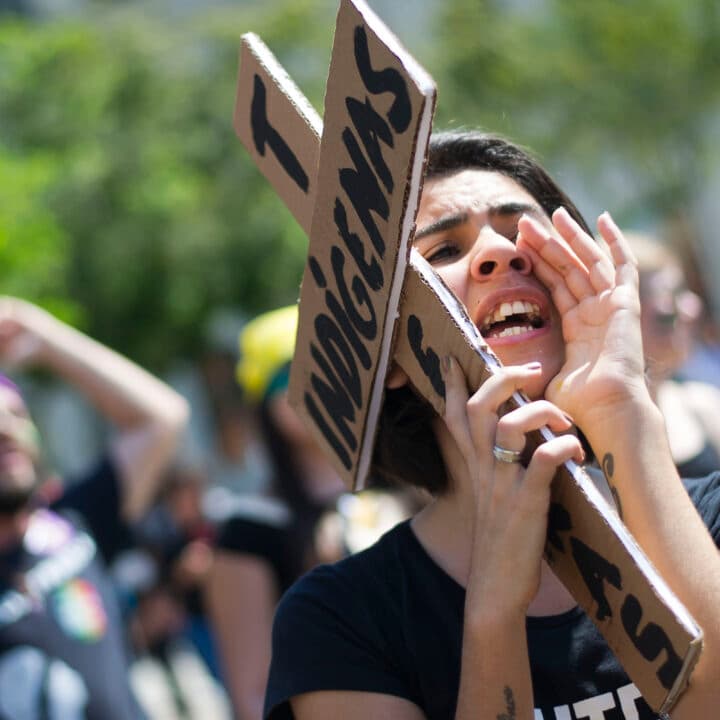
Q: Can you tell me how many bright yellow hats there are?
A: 1